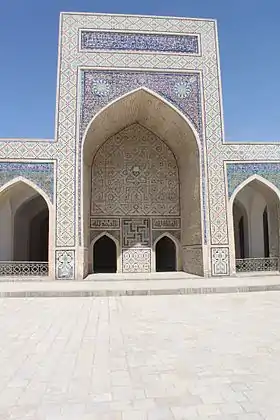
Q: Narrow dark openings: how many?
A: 2